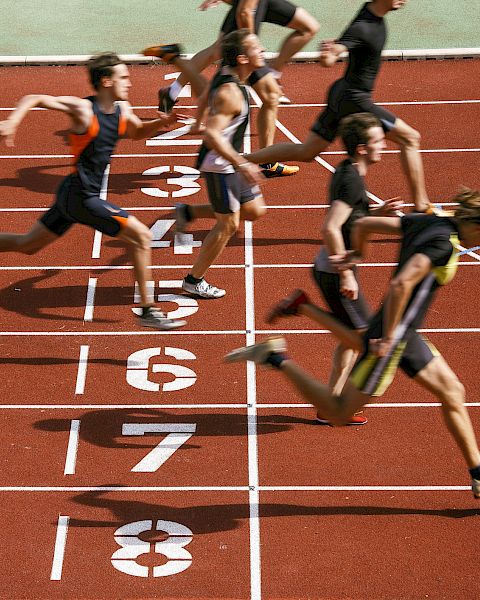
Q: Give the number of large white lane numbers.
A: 8